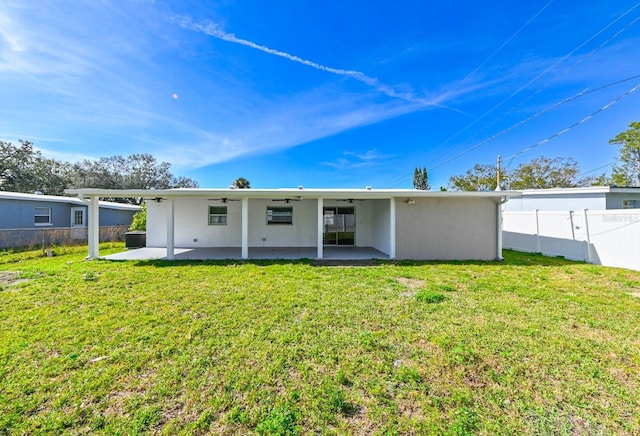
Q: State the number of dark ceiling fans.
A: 4